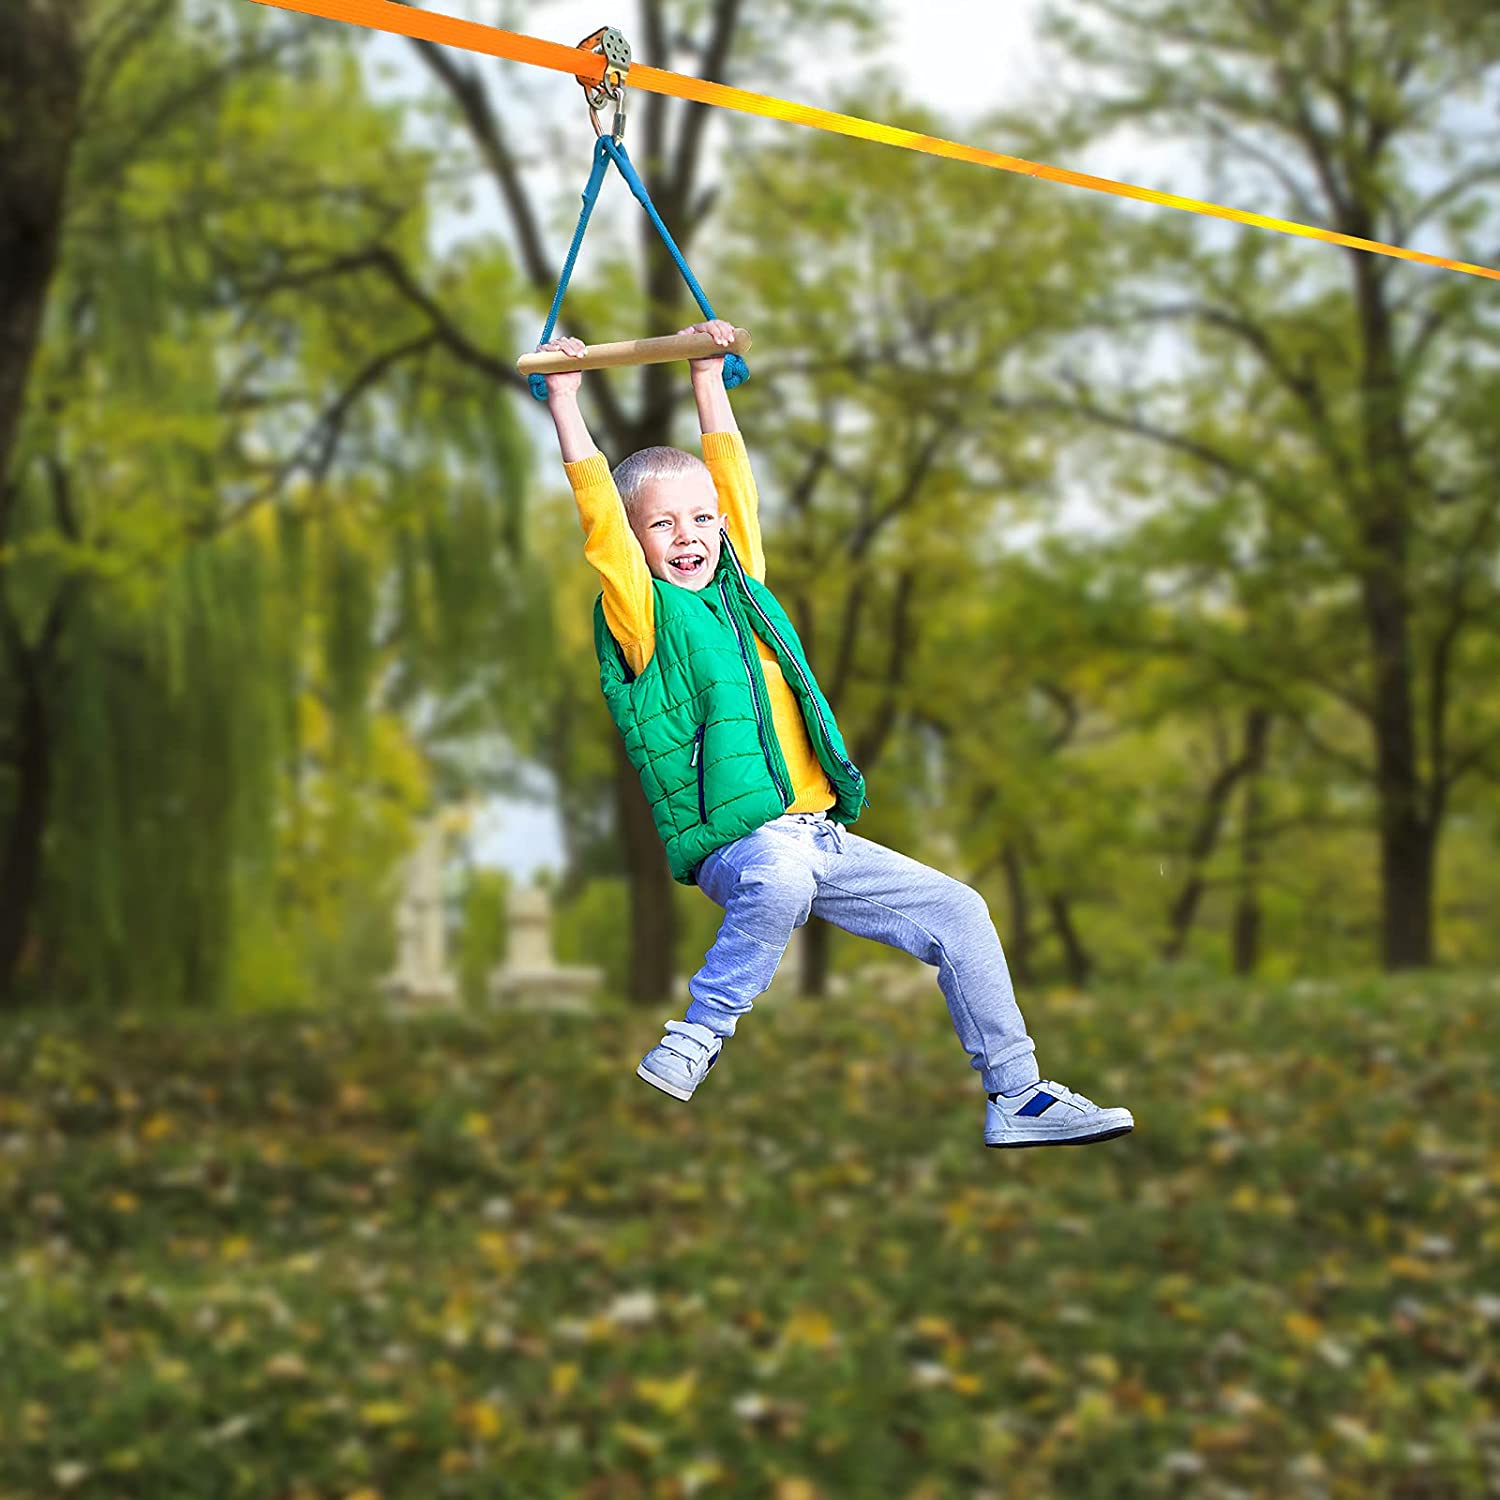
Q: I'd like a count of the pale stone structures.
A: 2